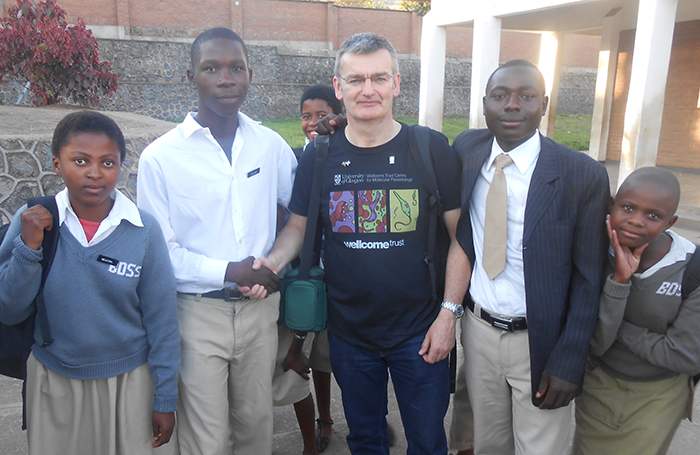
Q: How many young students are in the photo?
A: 5